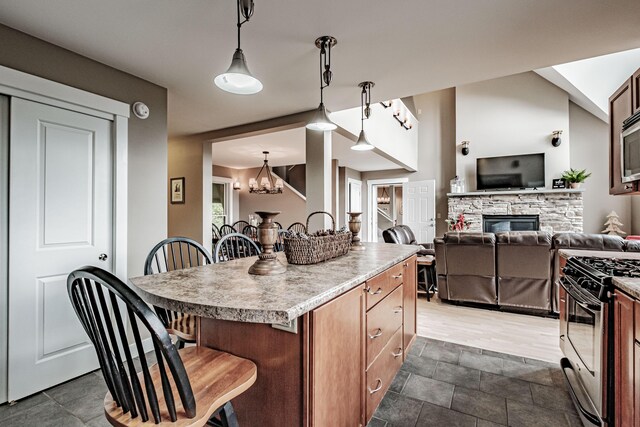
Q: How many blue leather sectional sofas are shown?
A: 0